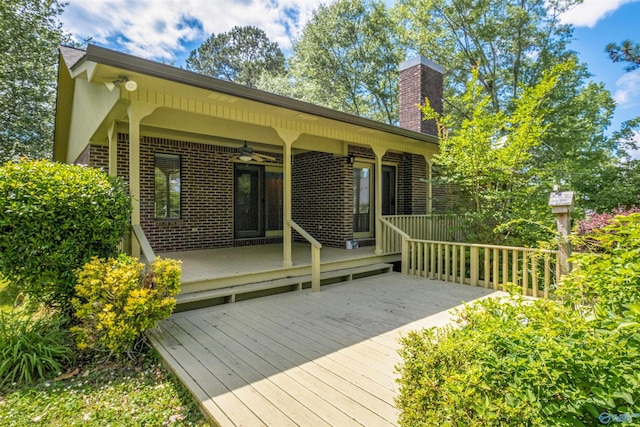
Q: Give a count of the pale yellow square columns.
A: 5